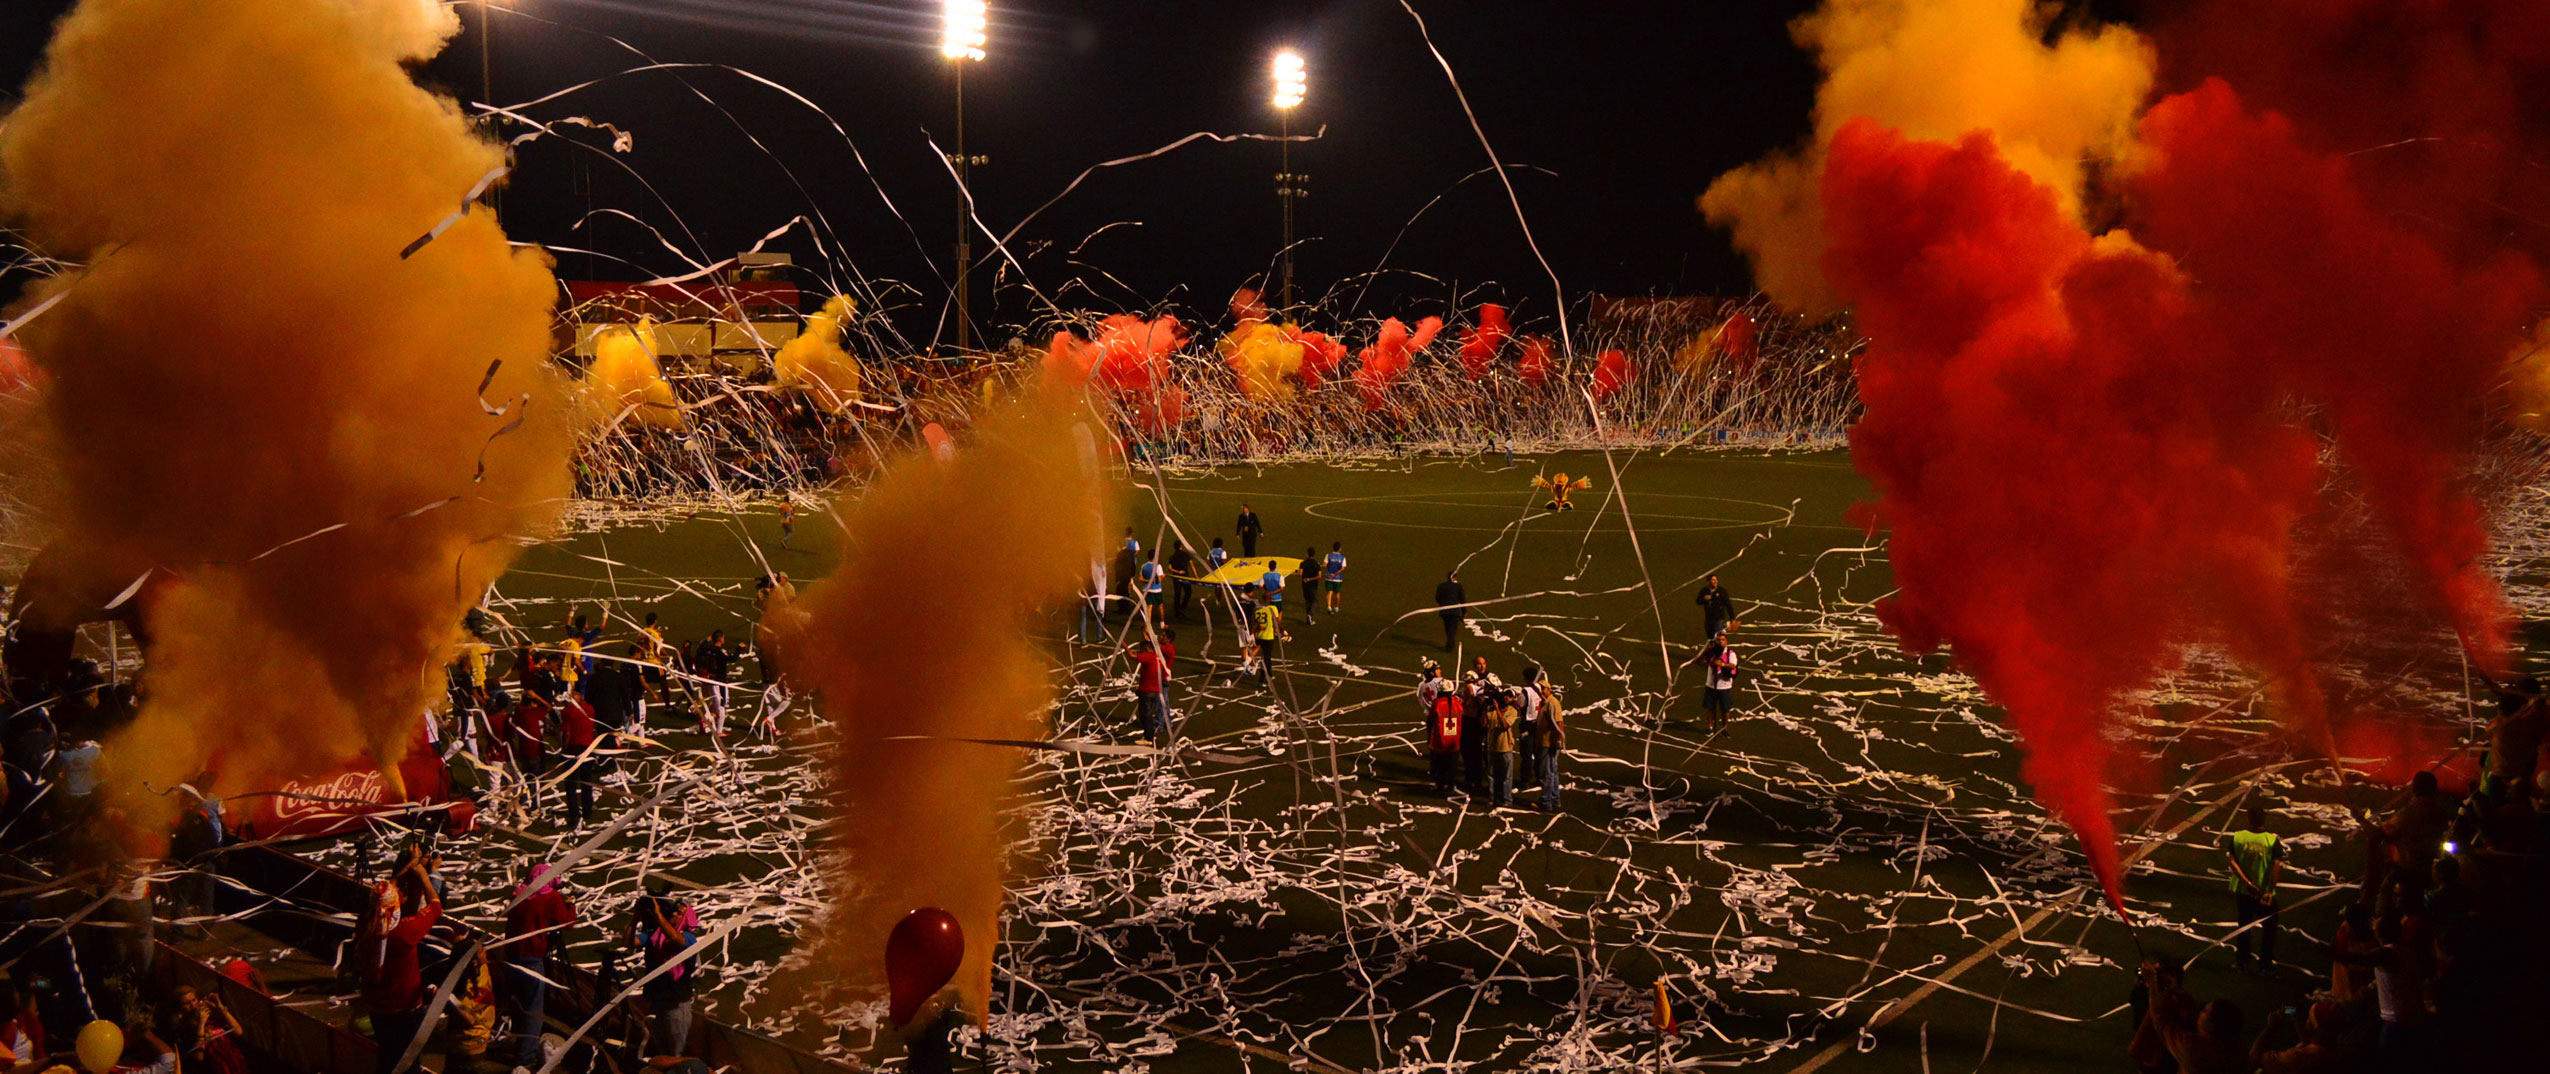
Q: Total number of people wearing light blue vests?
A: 5